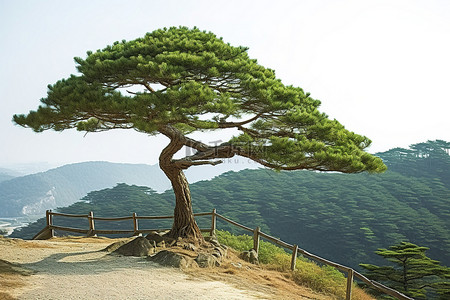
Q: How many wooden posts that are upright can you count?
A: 7